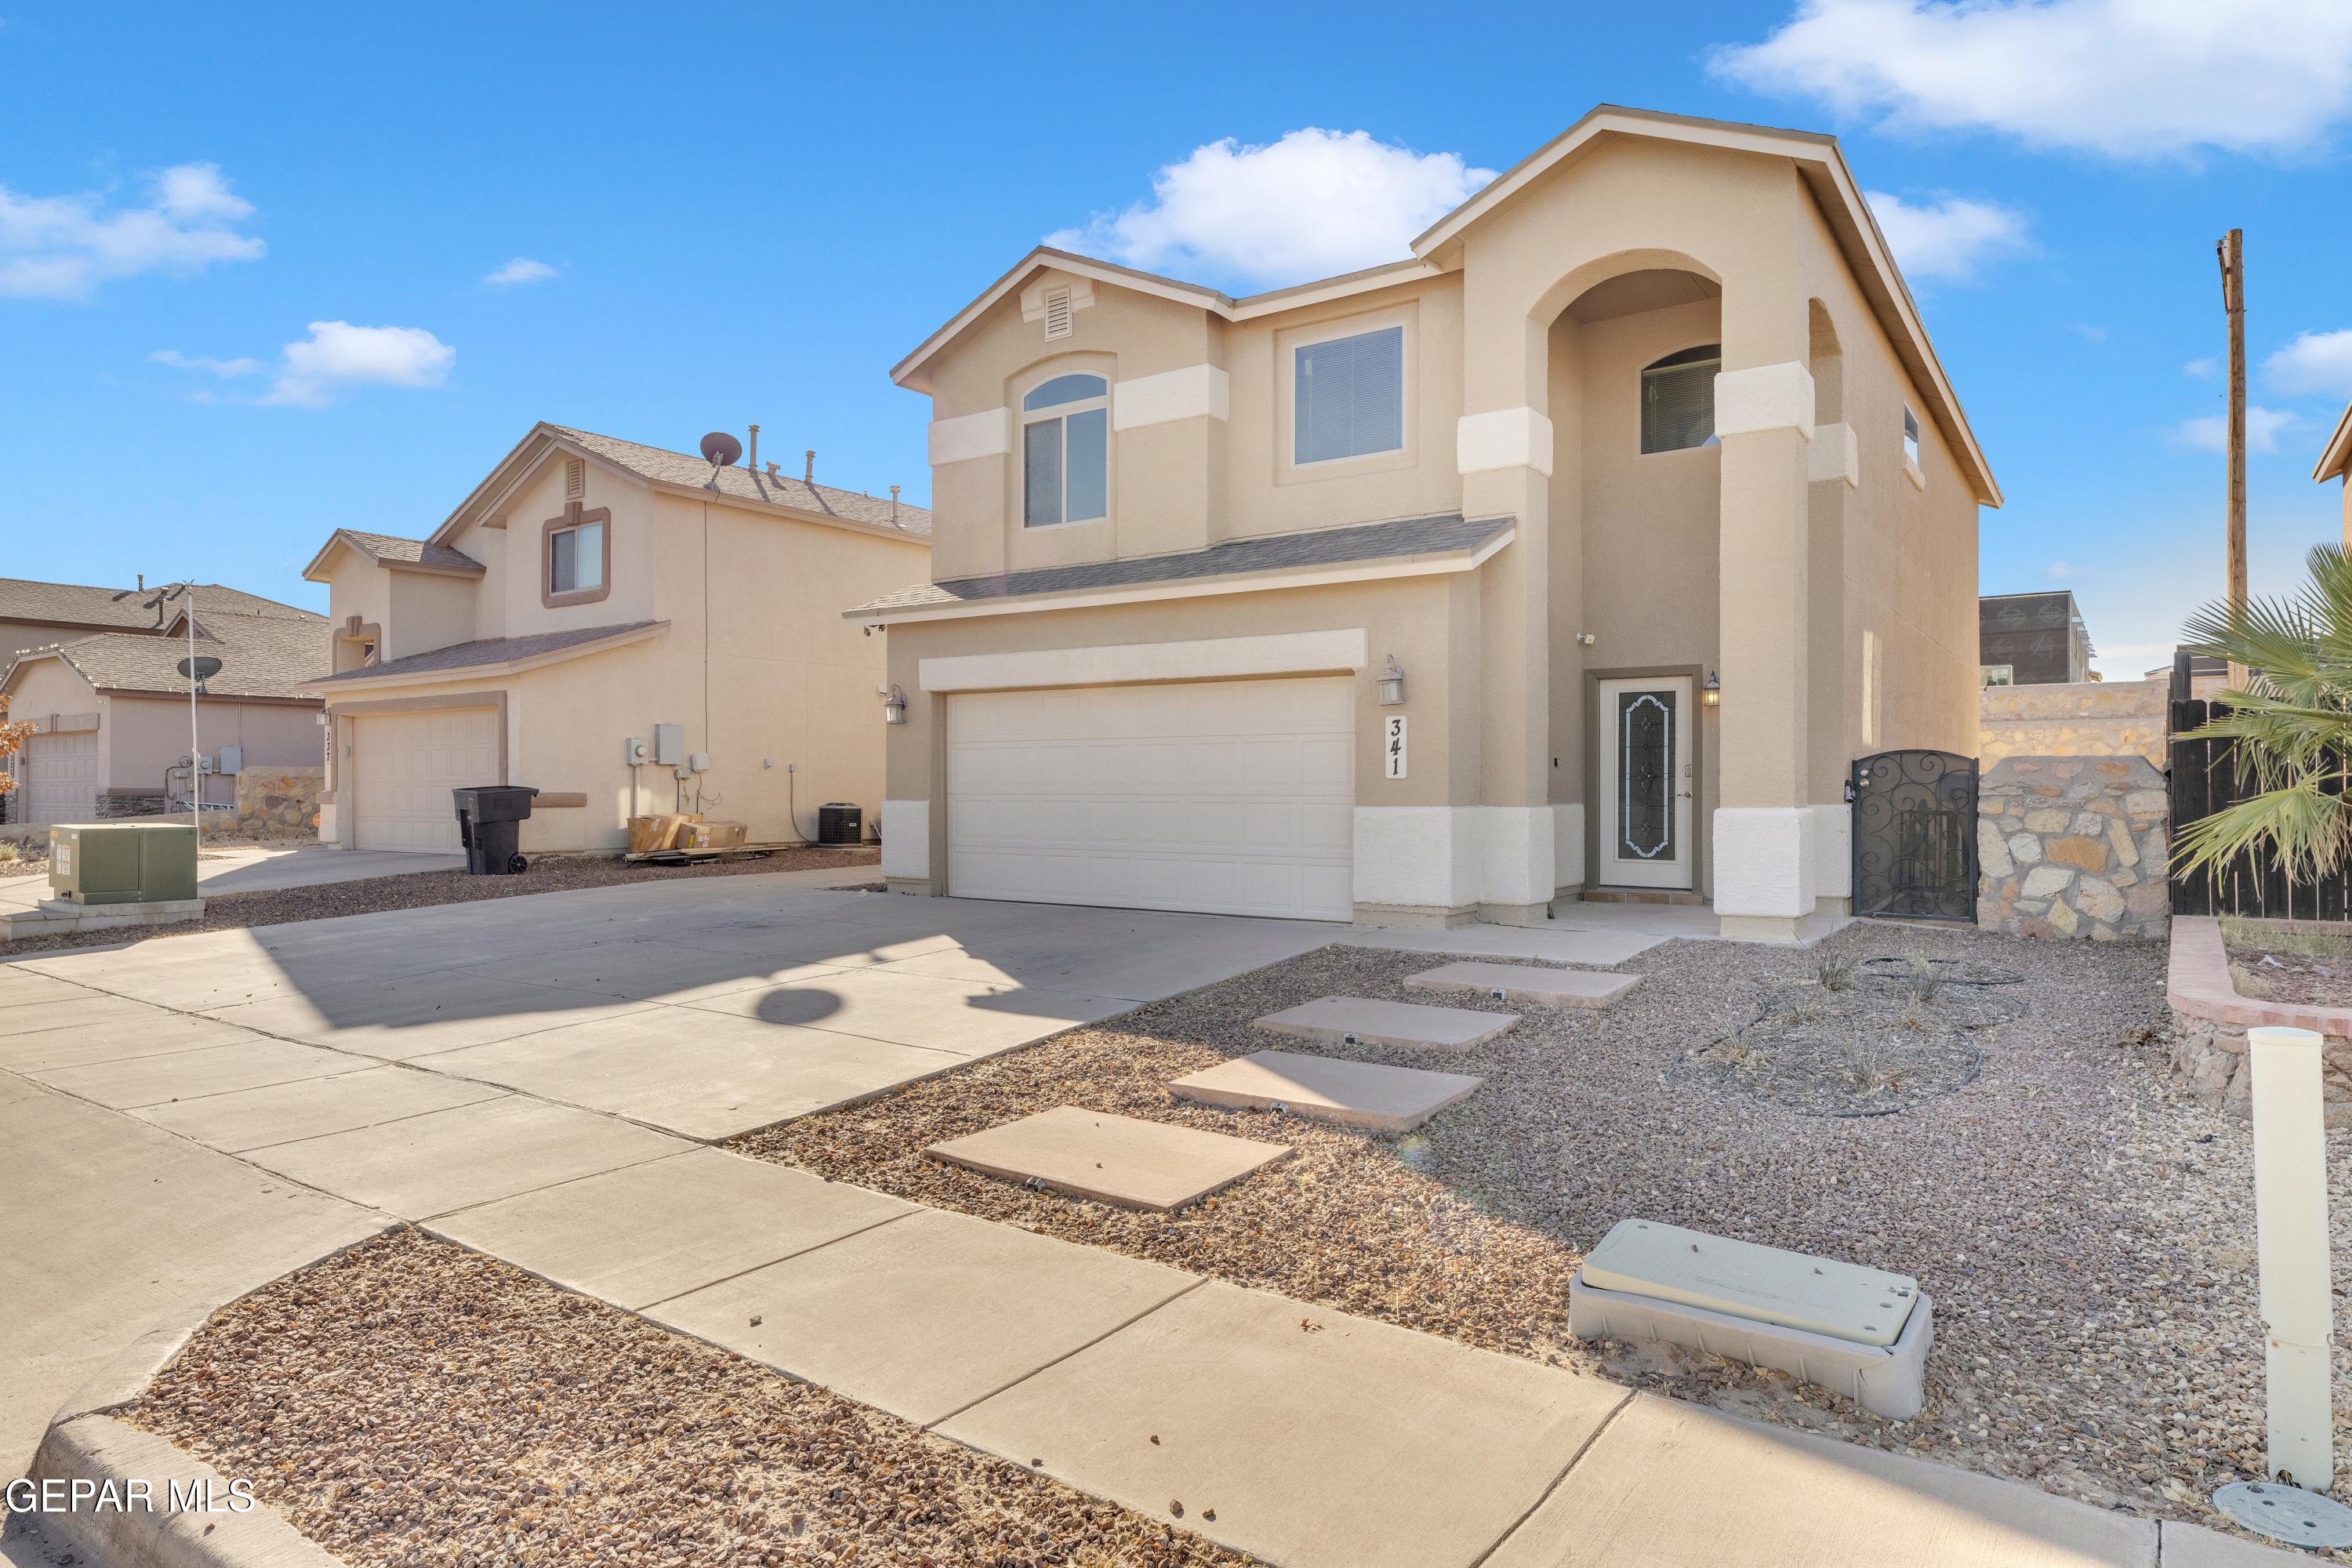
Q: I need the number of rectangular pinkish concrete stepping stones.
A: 4